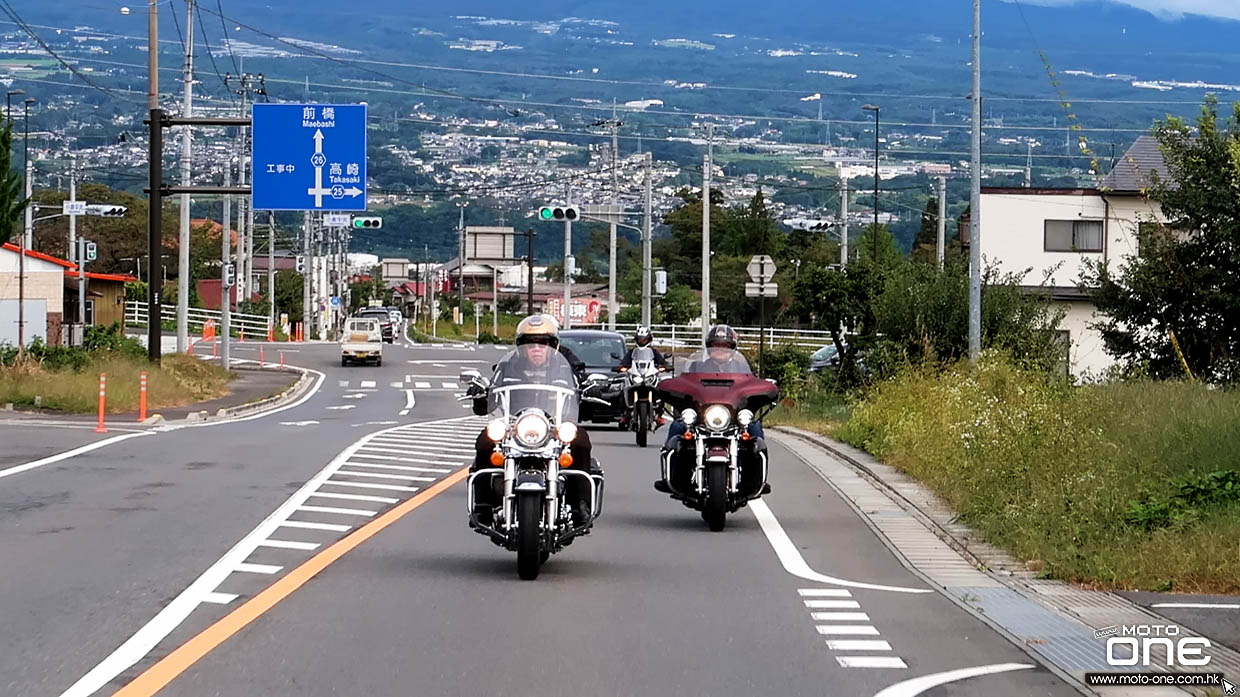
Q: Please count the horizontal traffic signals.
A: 4